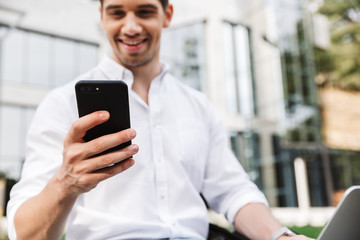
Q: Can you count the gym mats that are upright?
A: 0